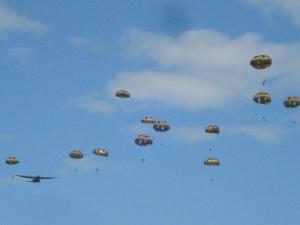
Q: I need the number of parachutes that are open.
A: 12